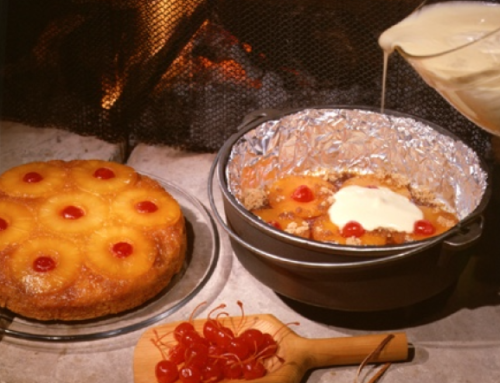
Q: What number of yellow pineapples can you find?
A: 12